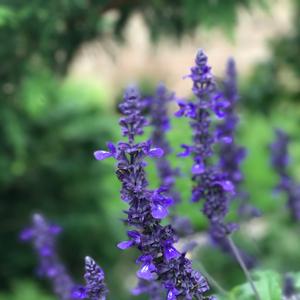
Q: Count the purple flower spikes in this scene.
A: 7